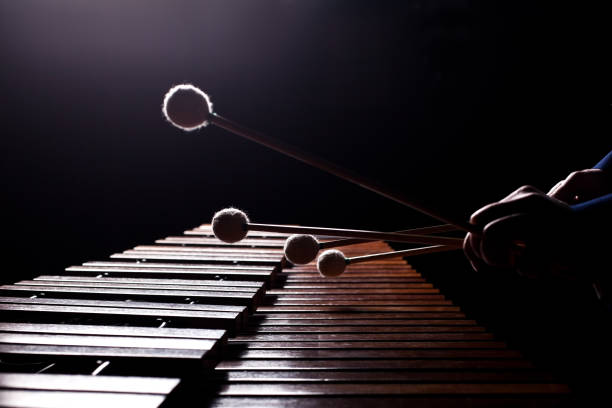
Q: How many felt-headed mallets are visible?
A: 4